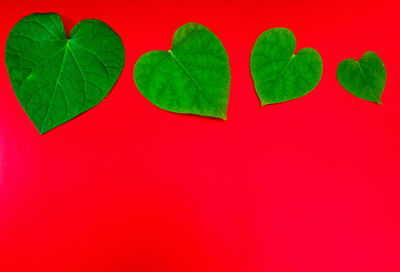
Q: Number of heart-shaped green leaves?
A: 4